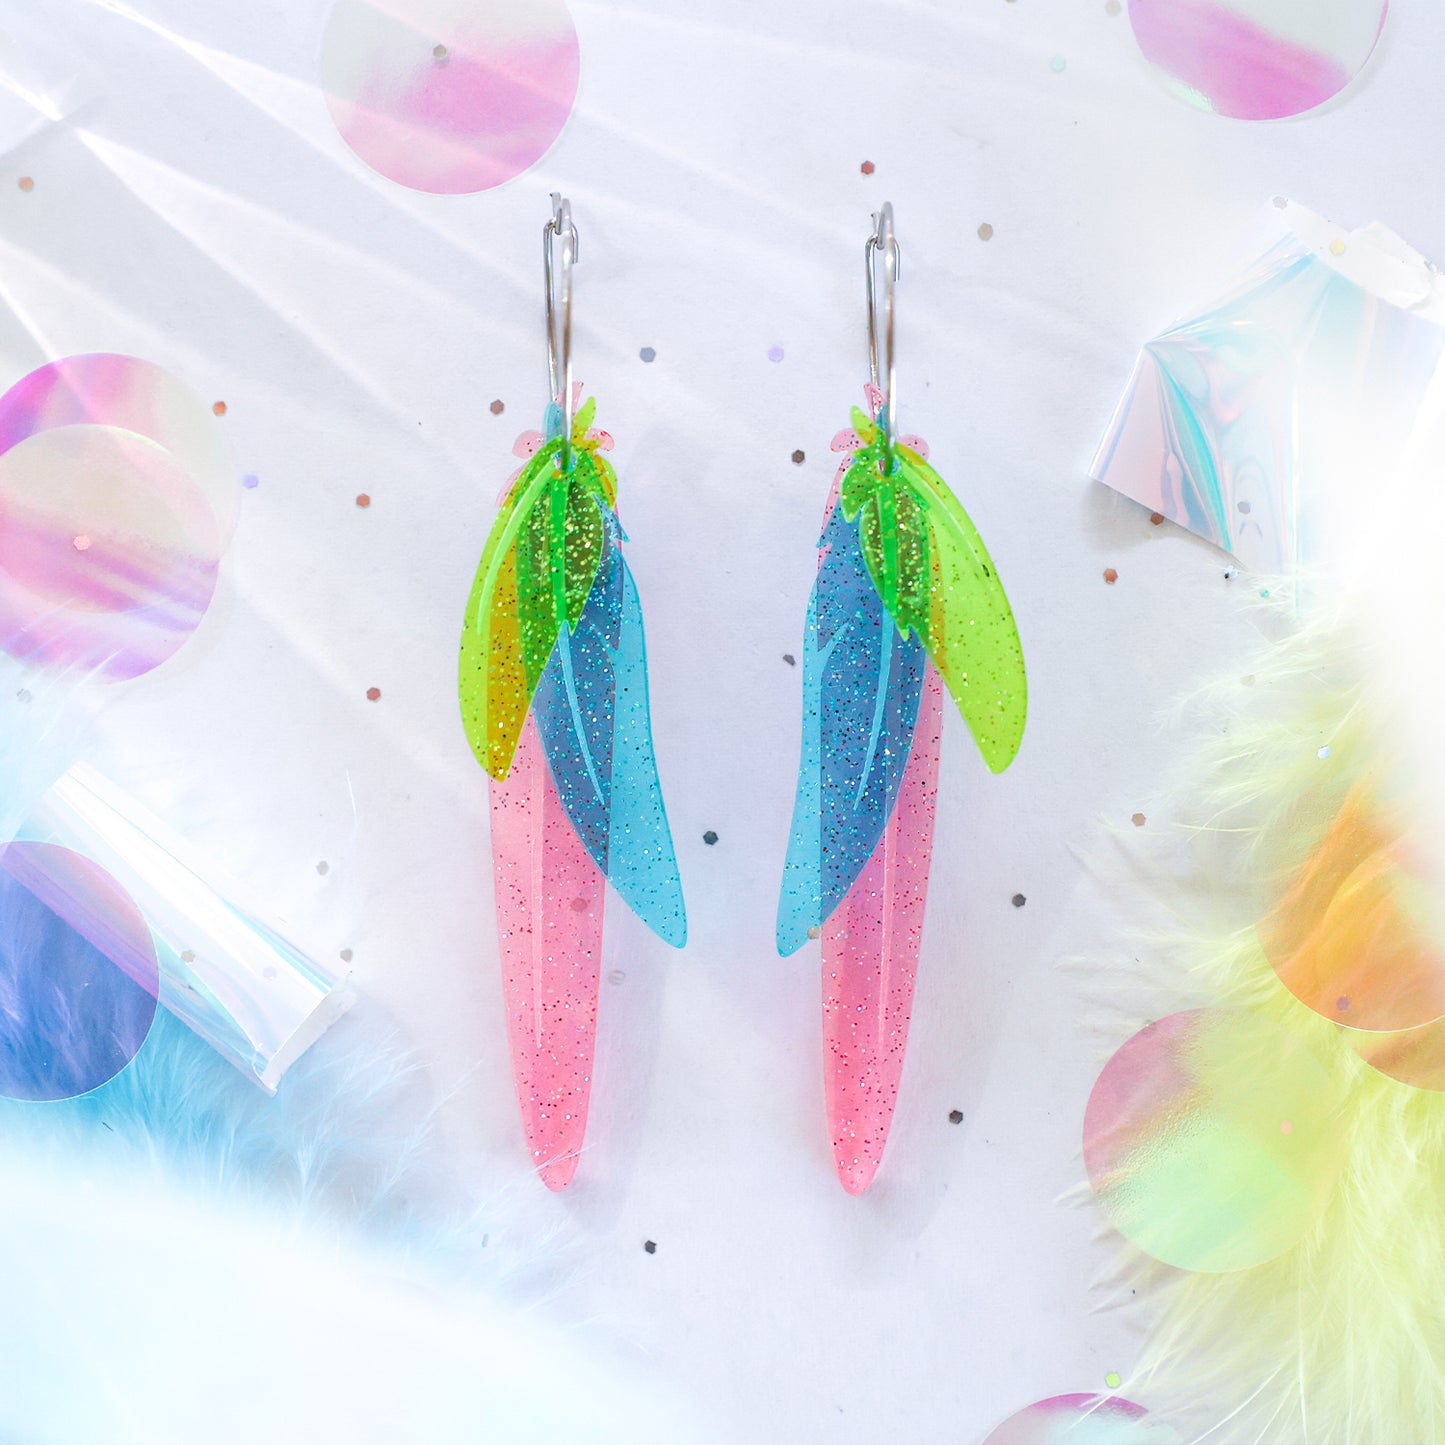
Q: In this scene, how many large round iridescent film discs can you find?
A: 9